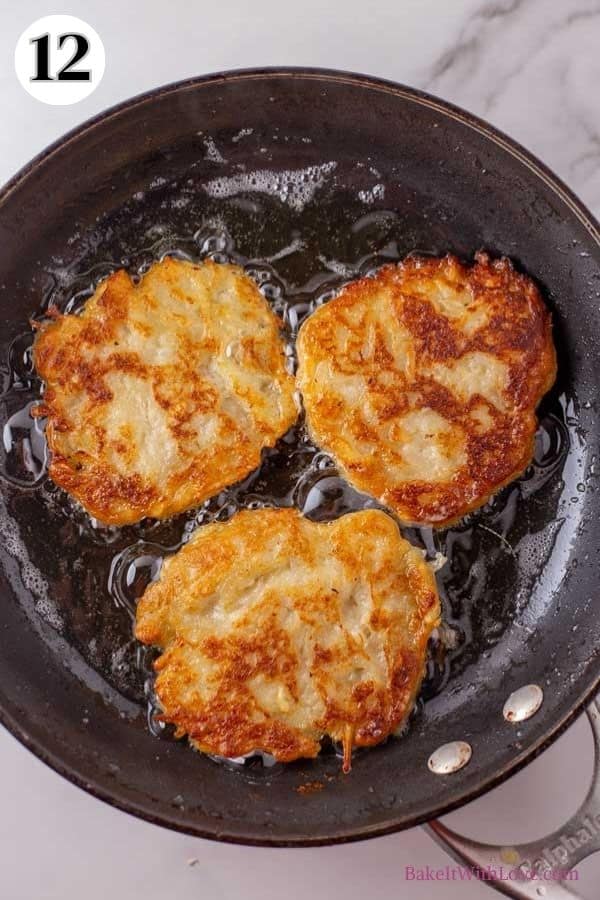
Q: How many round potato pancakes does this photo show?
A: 3